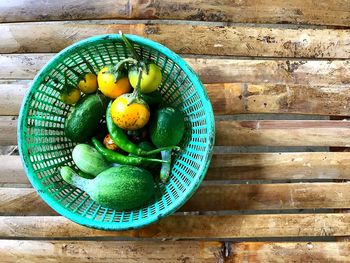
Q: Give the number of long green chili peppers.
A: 2